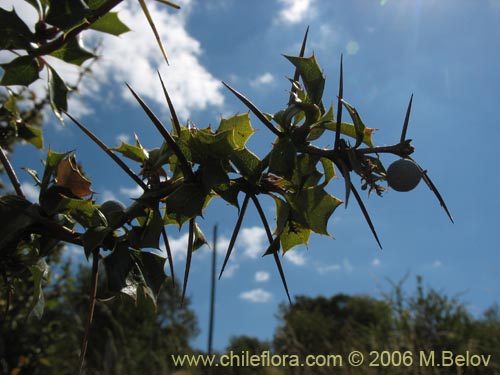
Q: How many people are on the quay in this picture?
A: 0